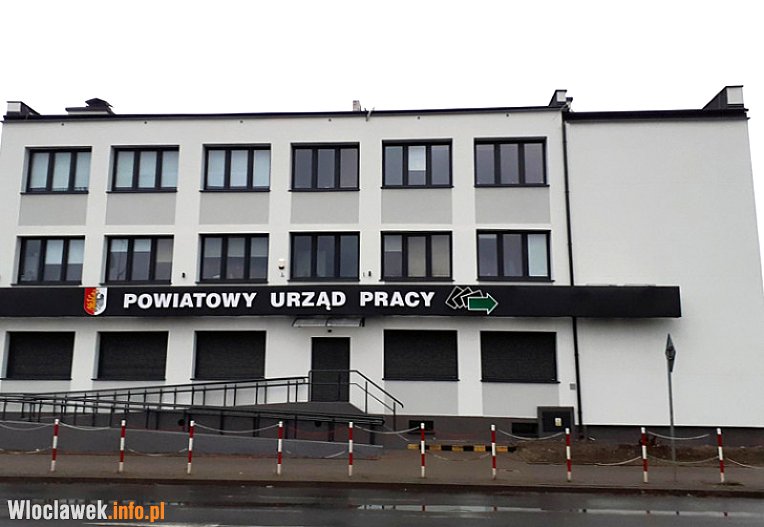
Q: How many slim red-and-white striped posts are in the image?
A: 10